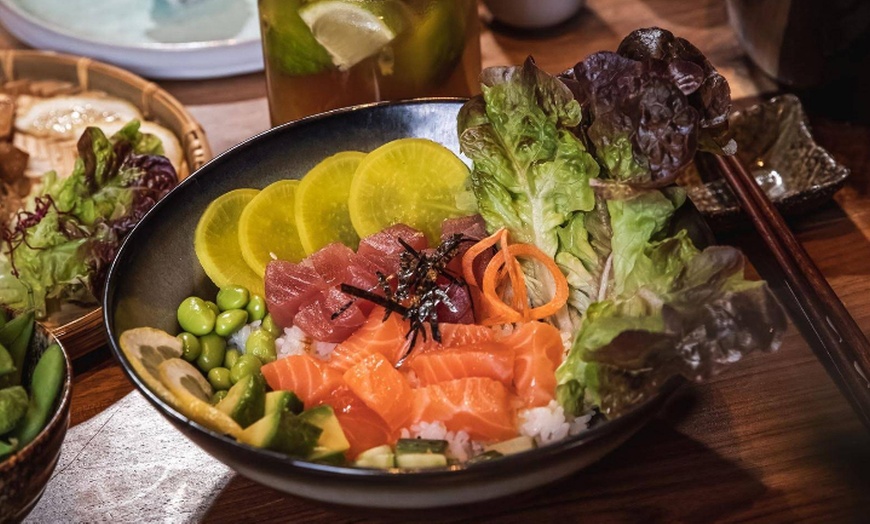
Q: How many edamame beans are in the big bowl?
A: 13